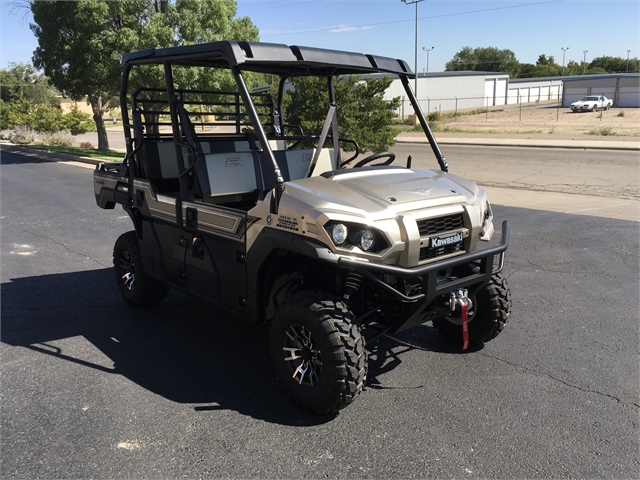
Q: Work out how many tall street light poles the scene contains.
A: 5